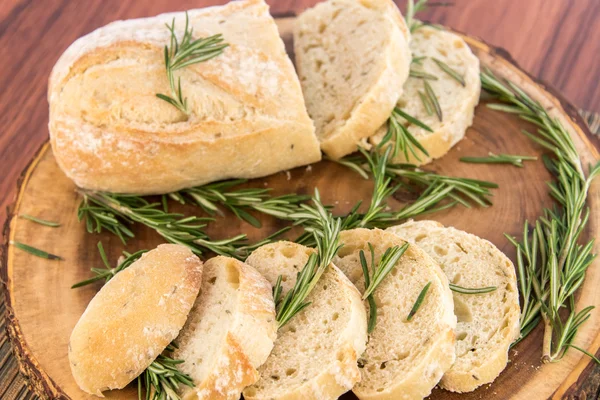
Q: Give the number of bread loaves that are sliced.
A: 1